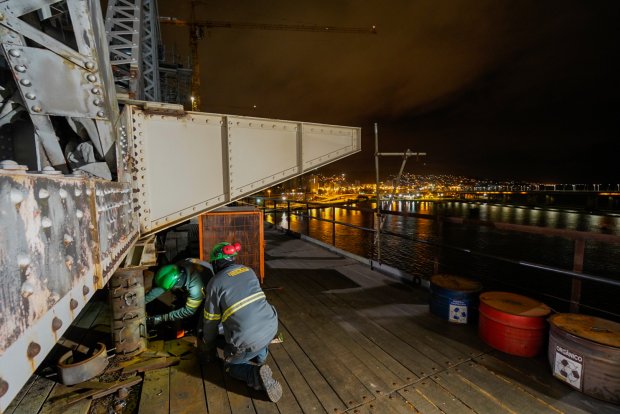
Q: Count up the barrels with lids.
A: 3